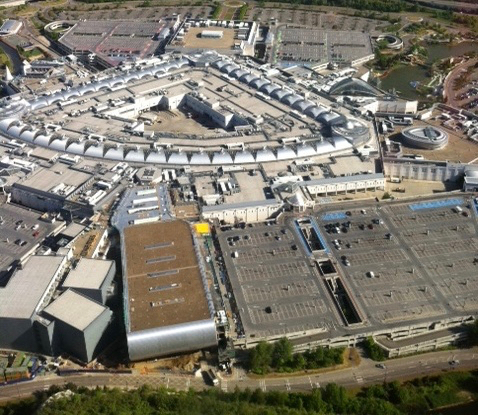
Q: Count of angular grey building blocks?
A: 3